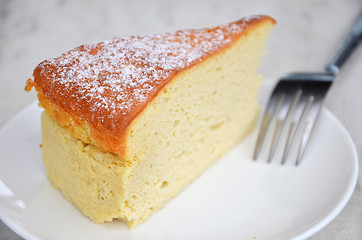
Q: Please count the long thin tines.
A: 4